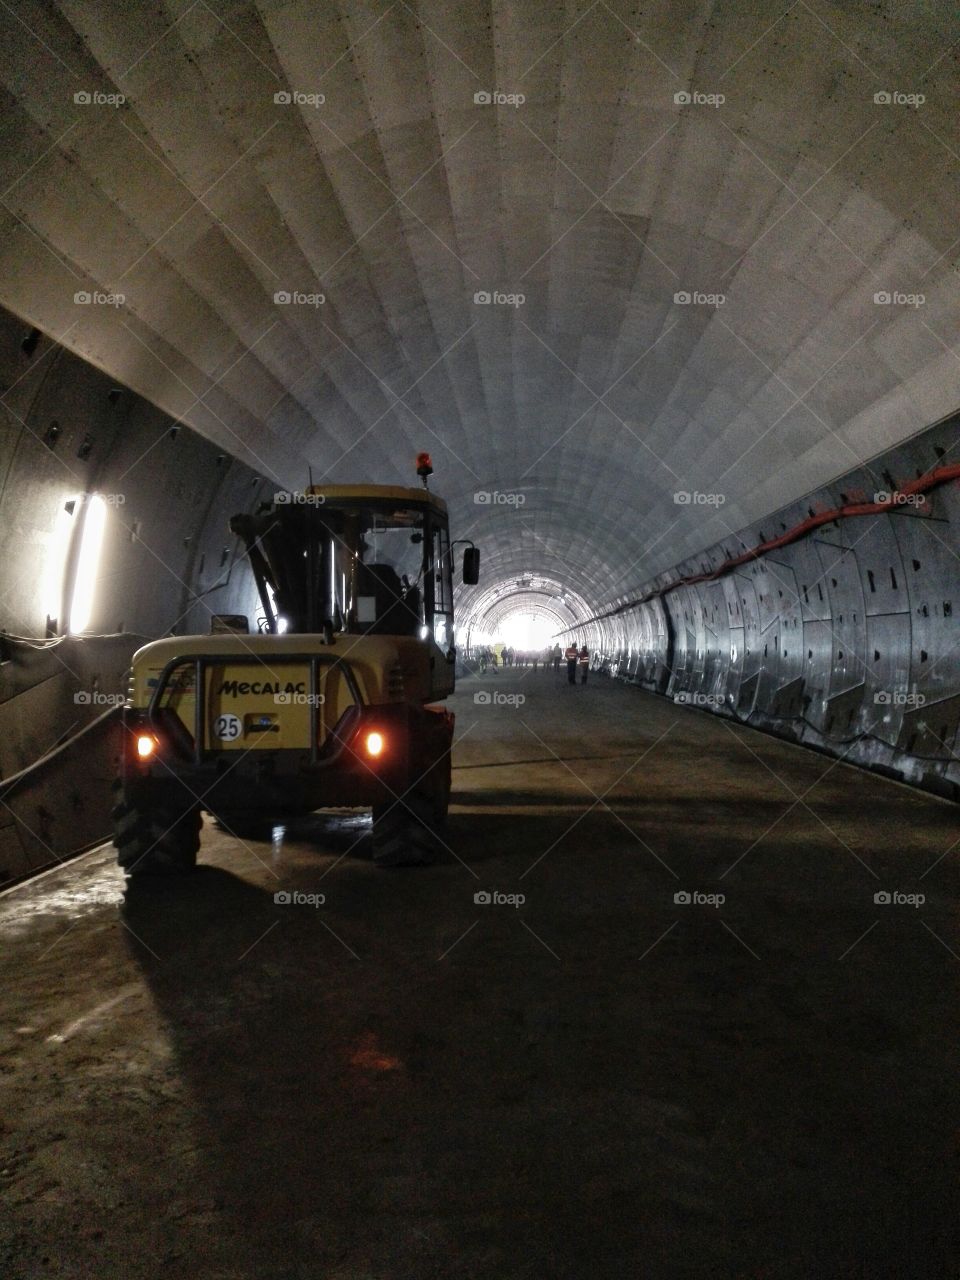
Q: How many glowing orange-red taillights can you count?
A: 2